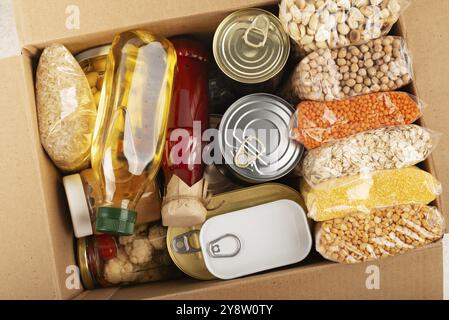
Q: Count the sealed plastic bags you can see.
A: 7